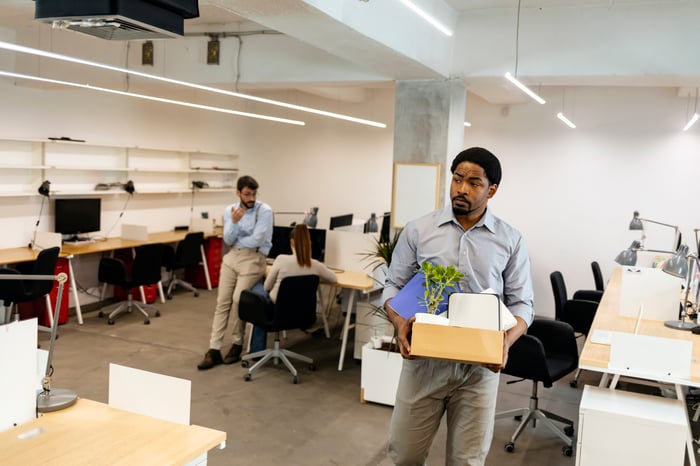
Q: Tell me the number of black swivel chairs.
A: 7